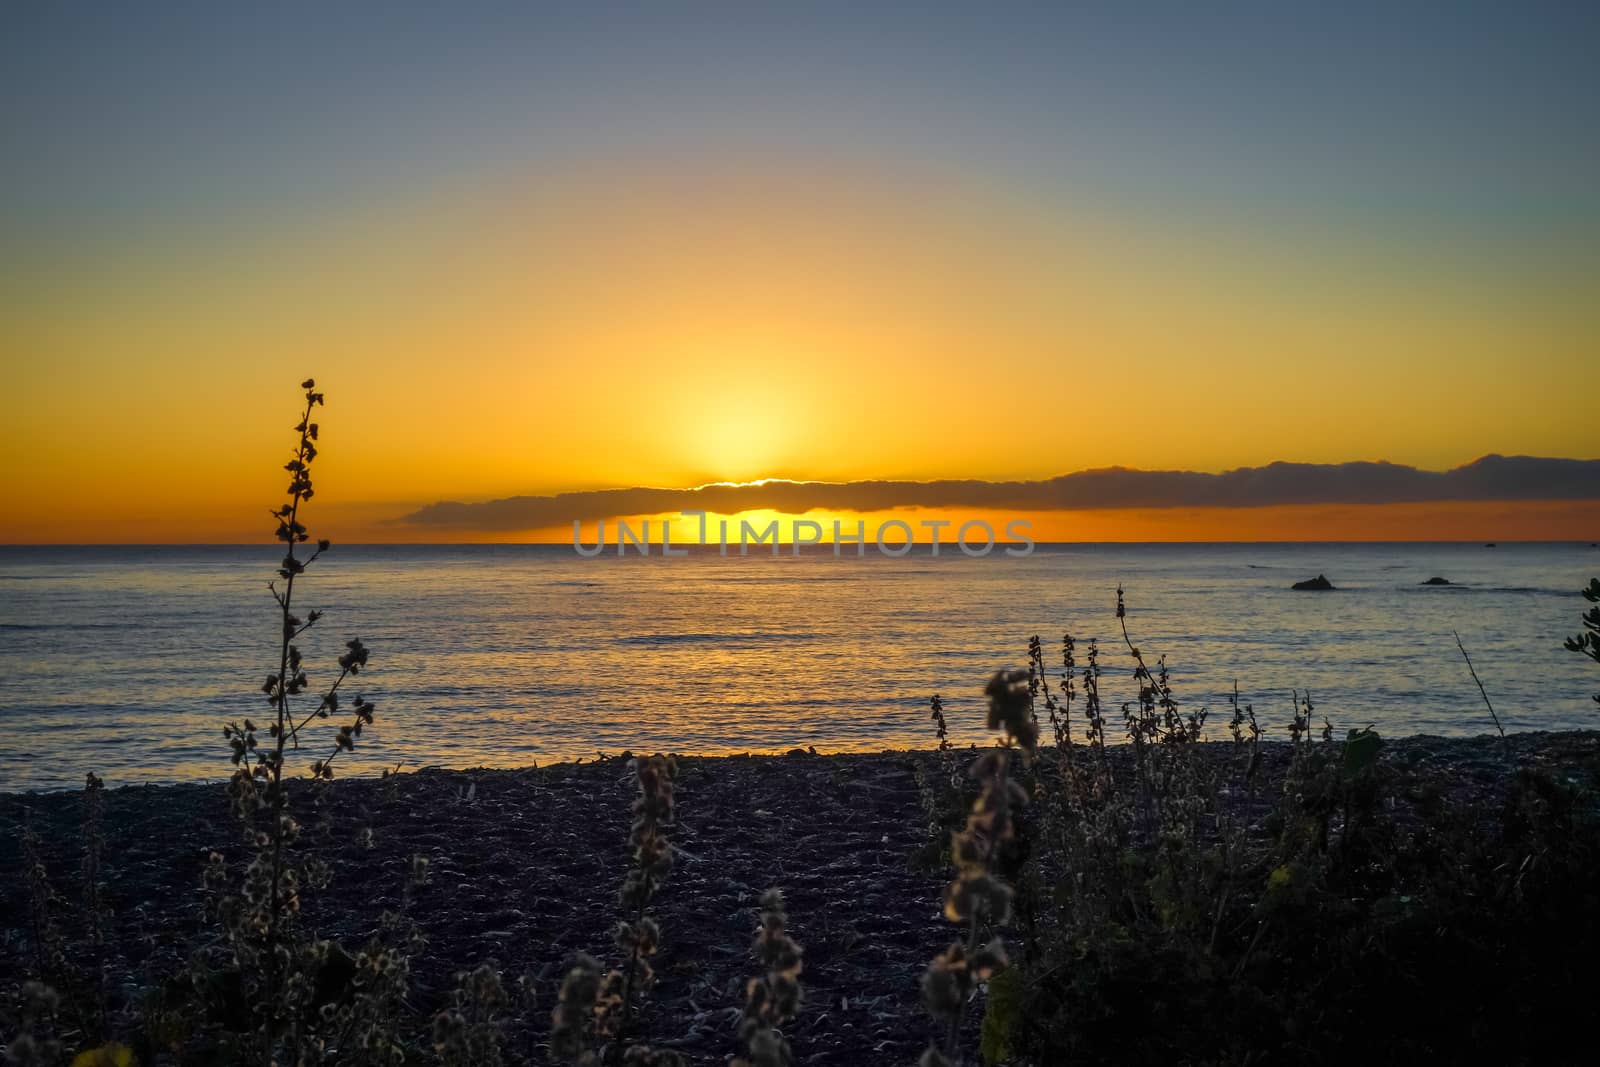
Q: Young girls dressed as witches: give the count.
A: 0